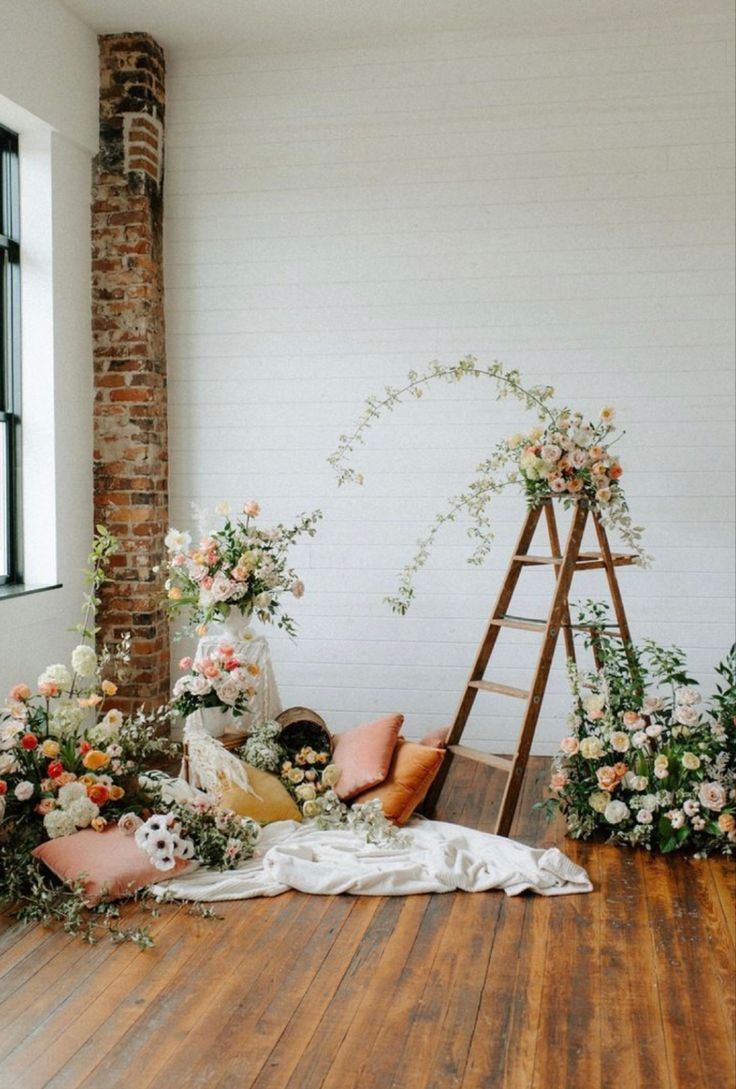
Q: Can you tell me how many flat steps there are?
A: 4